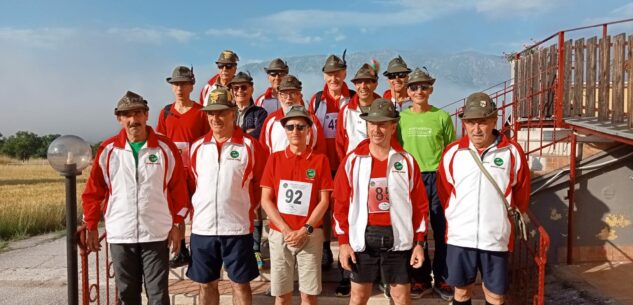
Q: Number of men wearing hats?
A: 14